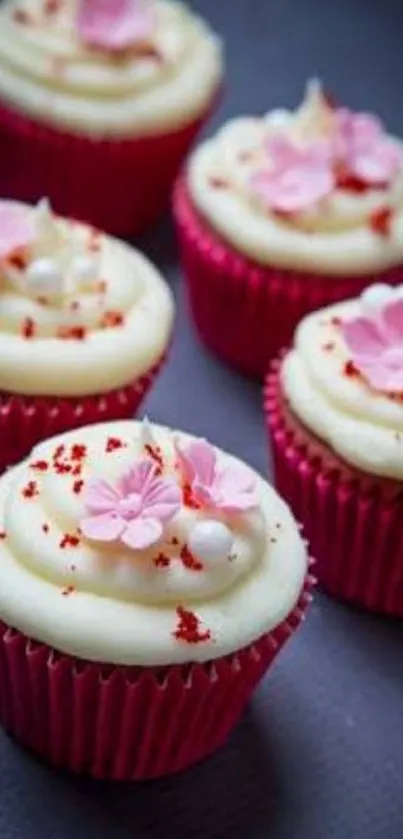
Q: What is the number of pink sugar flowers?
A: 7